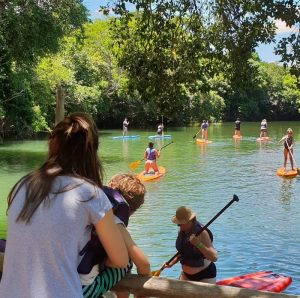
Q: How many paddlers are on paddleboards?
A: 8